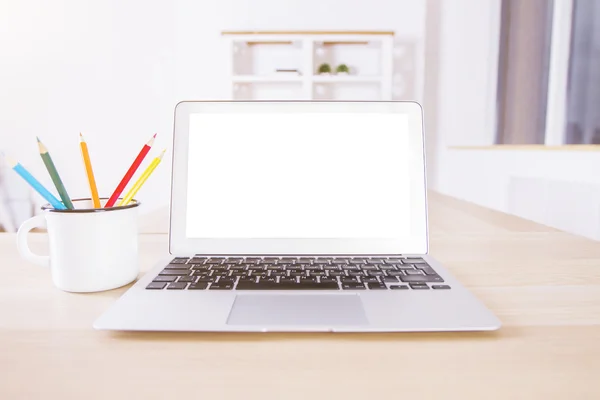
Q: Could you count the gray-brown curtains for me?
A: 1